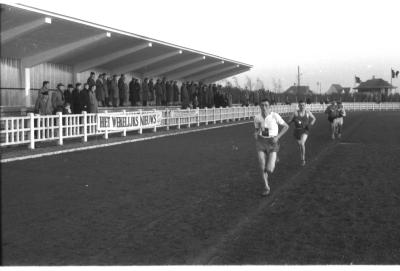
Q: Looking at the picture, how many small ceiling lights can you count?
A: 7